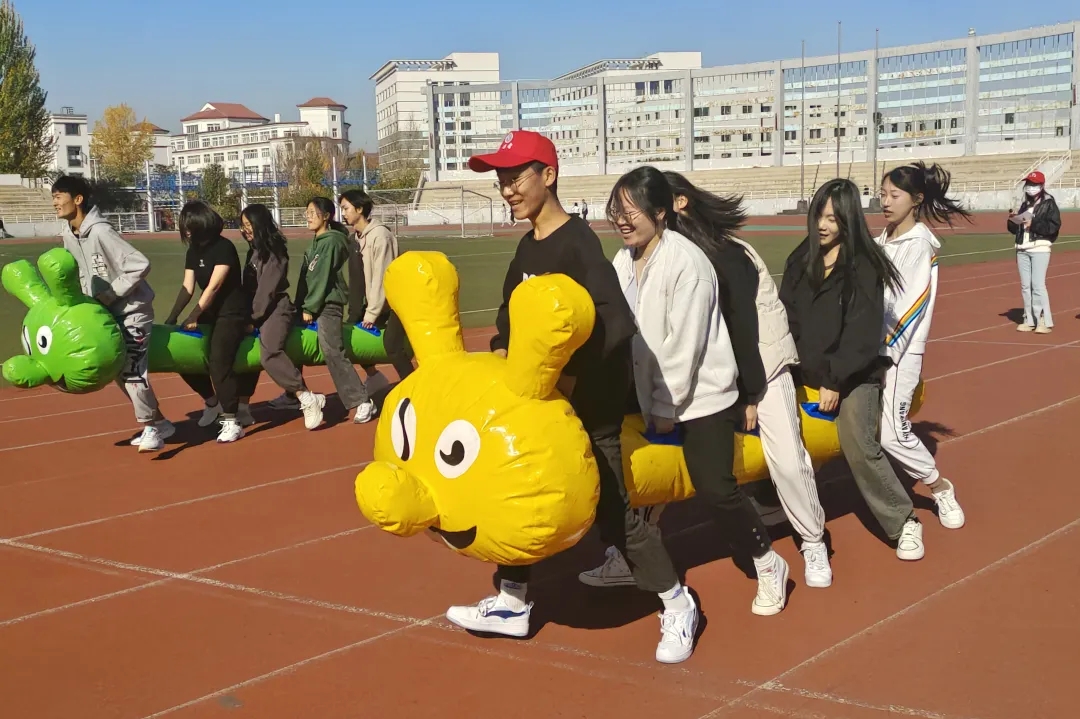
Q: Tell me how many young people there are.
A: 11